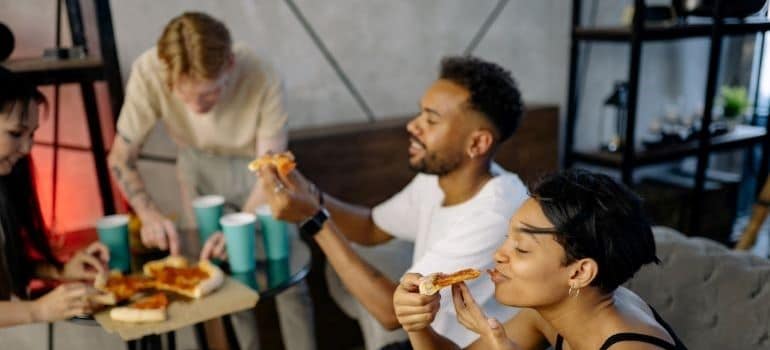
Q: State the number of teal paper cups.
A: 4